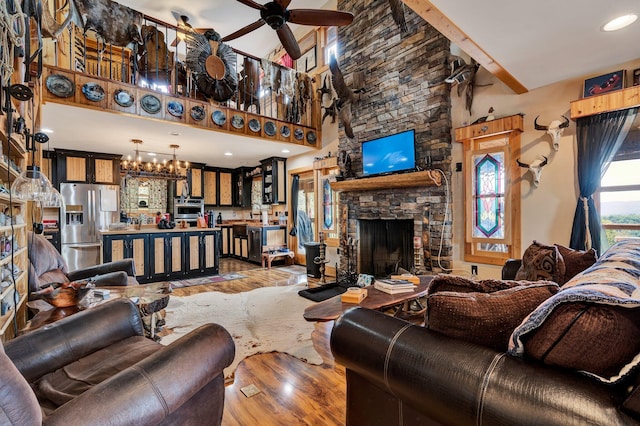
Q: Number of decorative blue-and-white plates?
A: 13